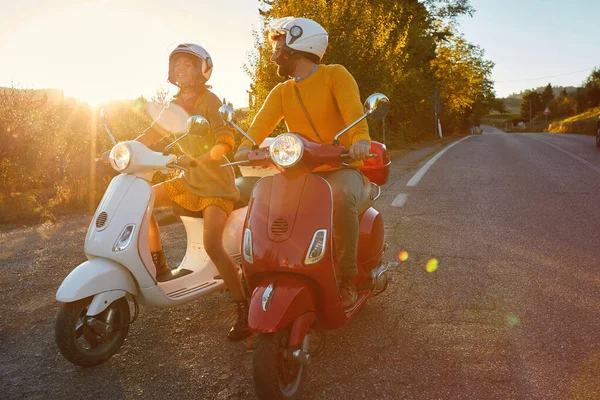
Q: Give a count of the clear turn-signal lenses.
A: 3